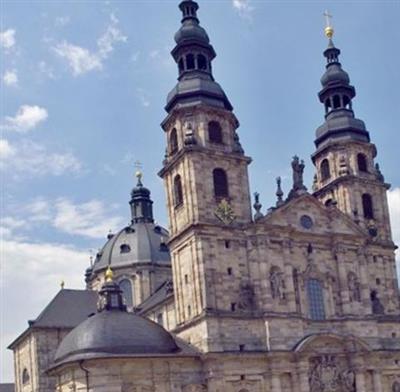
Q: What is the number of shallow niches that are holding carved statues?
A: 2